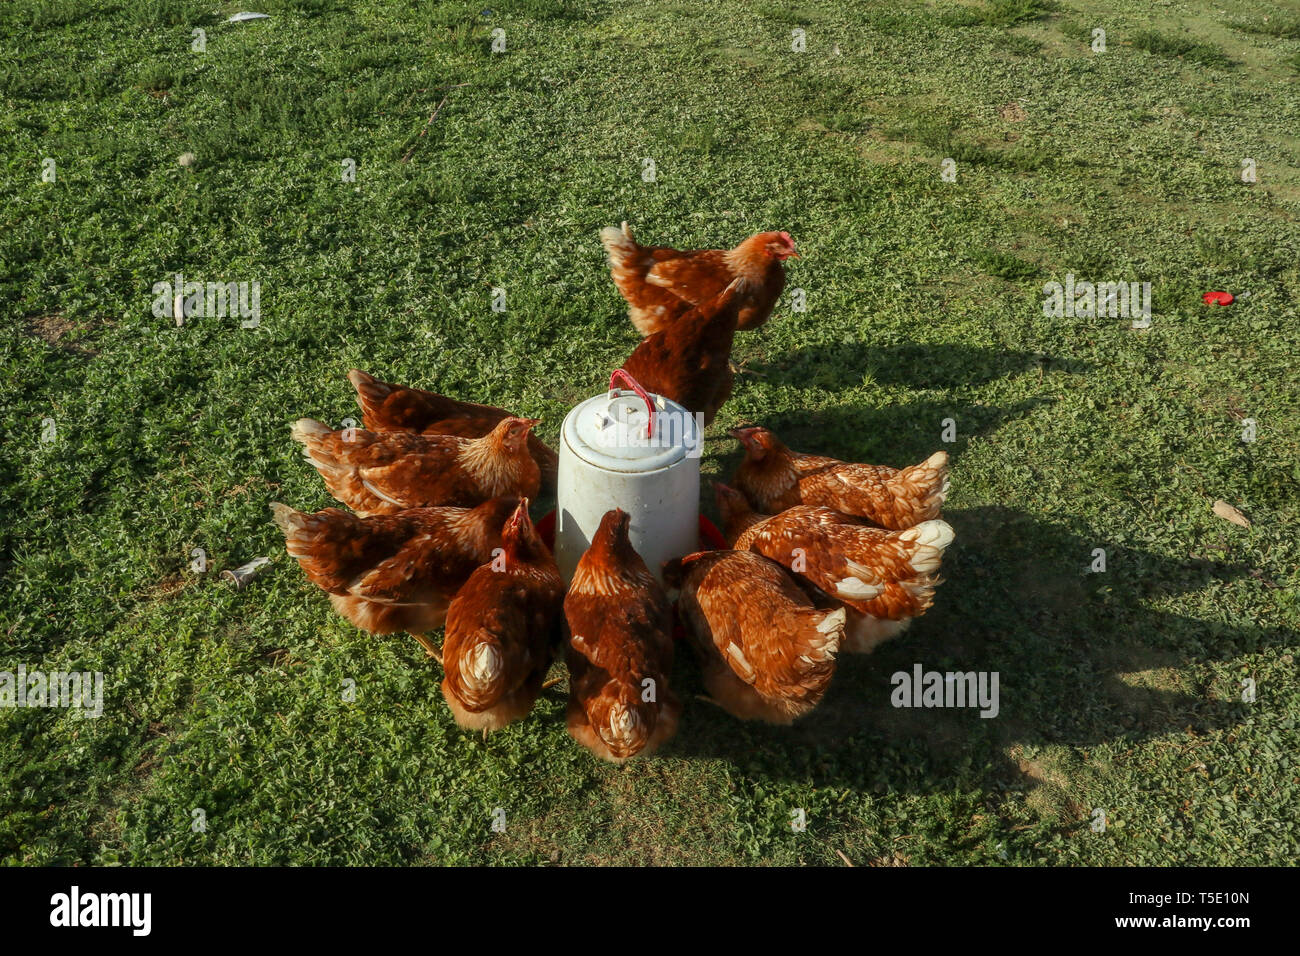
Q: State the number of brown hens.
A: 10